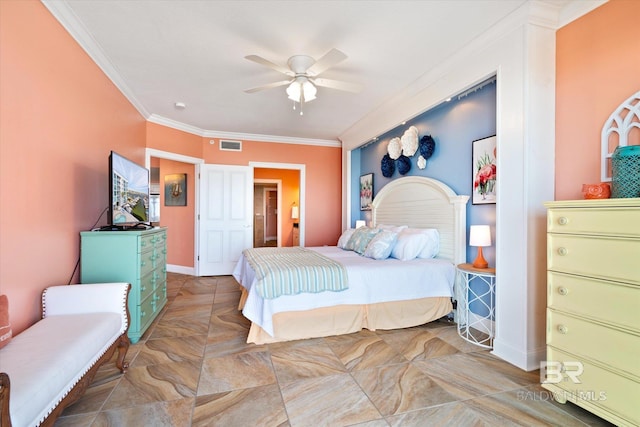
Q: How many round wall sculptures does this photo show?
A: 6